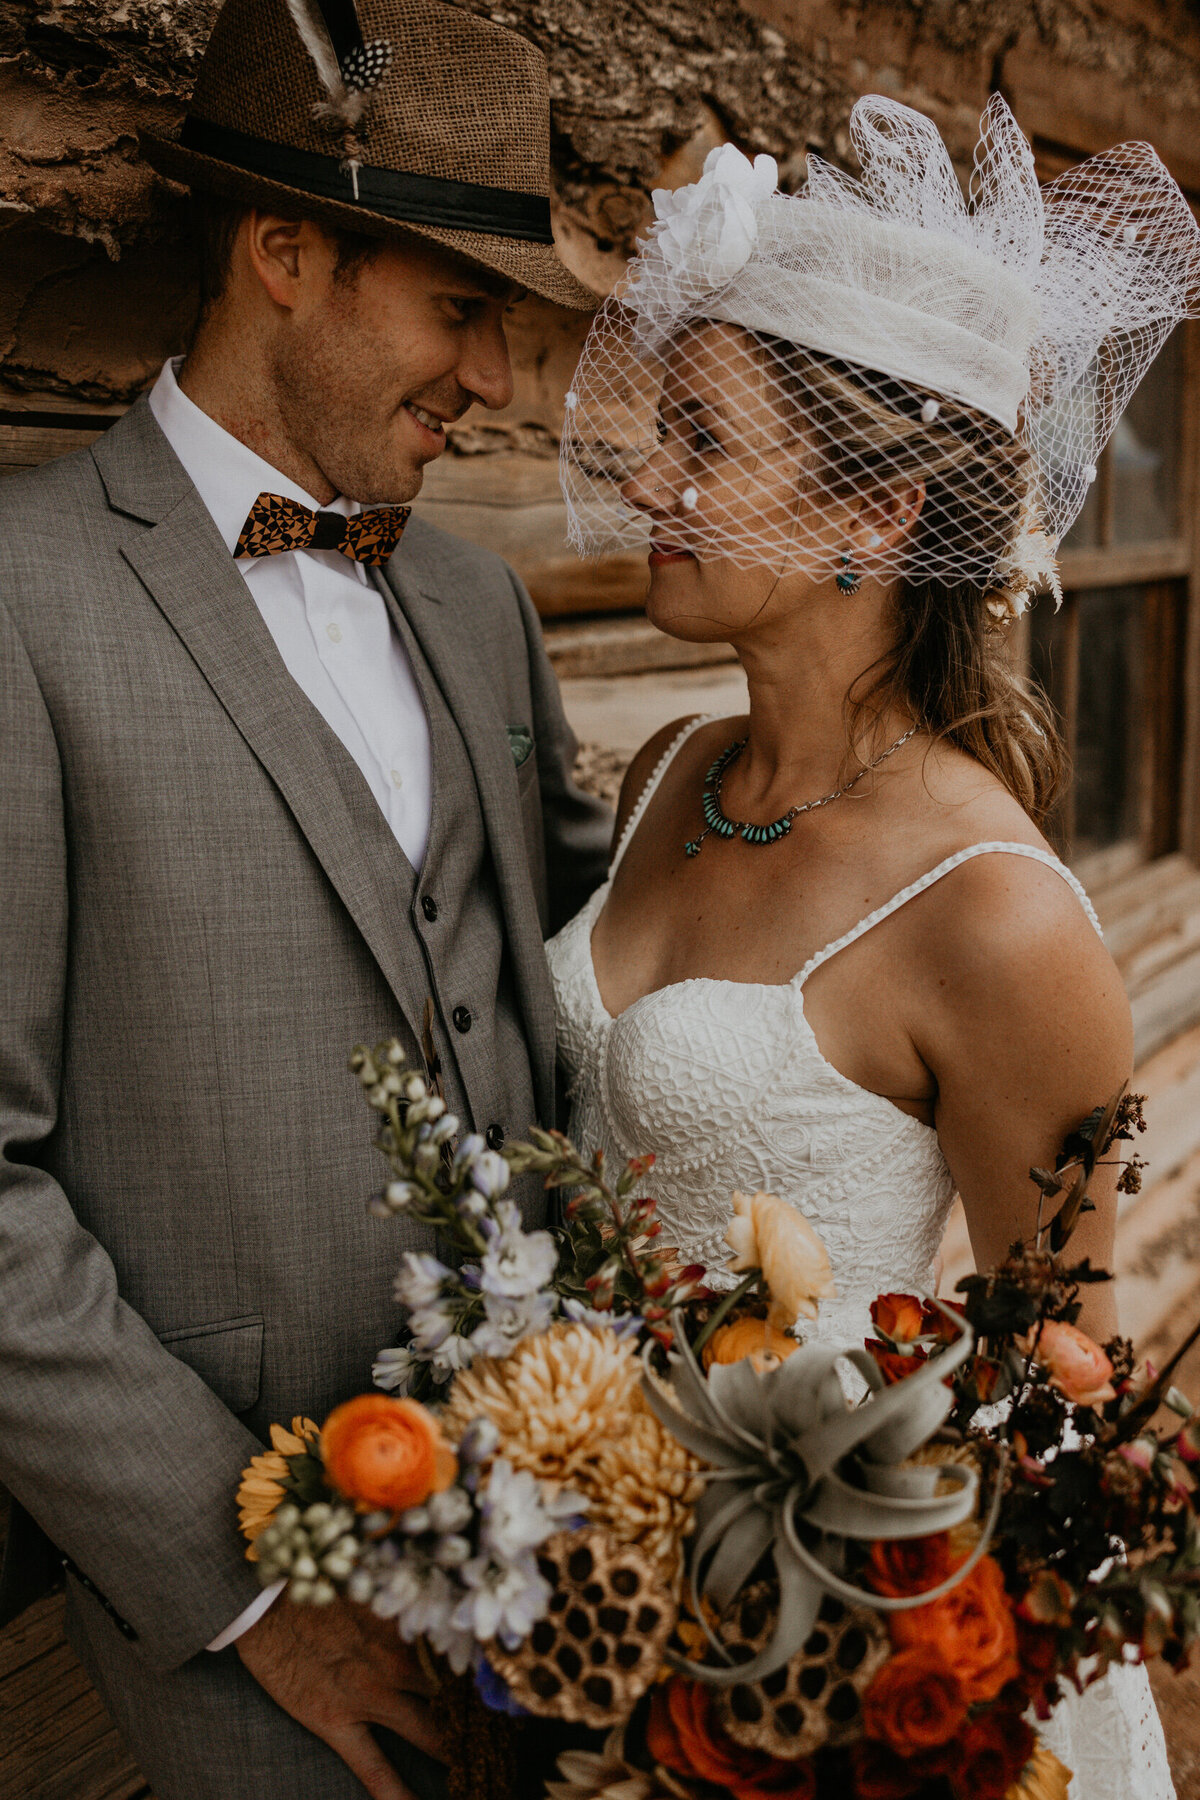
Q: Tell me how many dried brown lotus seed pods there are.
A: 2